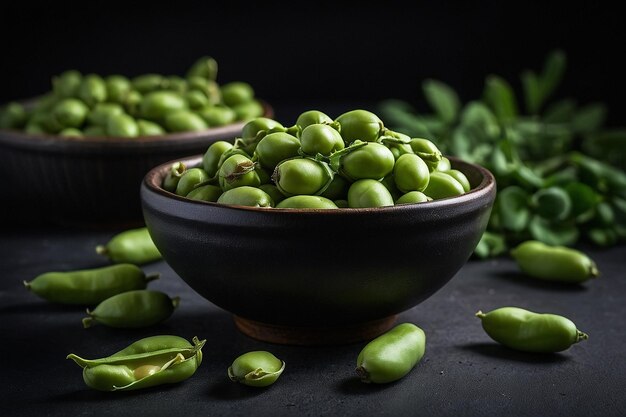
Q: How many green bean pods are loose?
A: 8